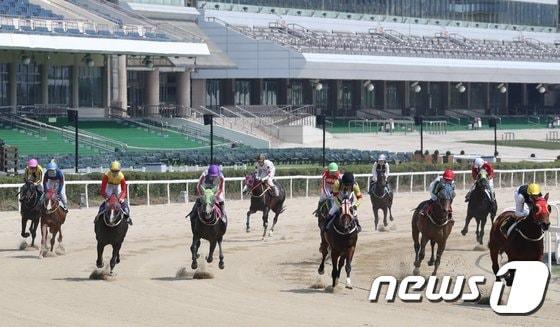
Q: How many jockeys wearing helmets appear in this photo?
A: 11